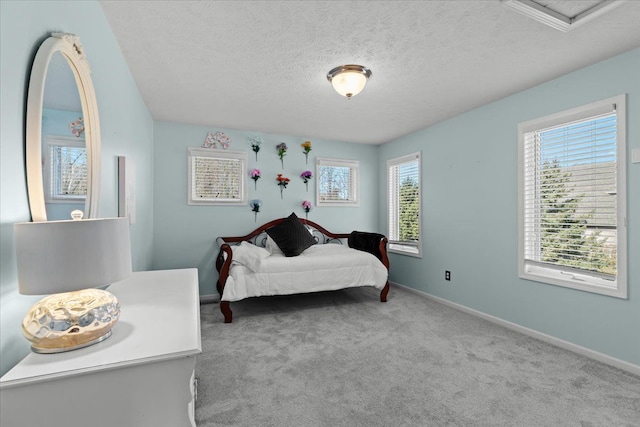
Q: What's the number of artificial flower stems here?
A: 8